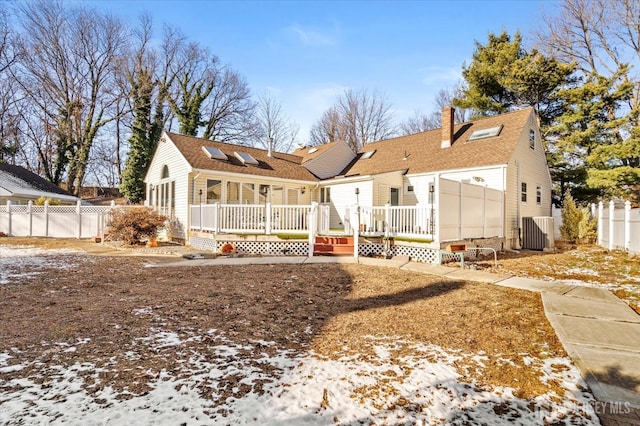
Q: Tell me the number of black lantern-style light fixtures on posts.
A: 4